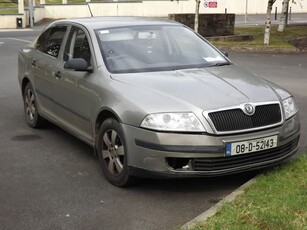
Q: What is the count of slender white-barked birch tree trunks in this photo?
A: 3